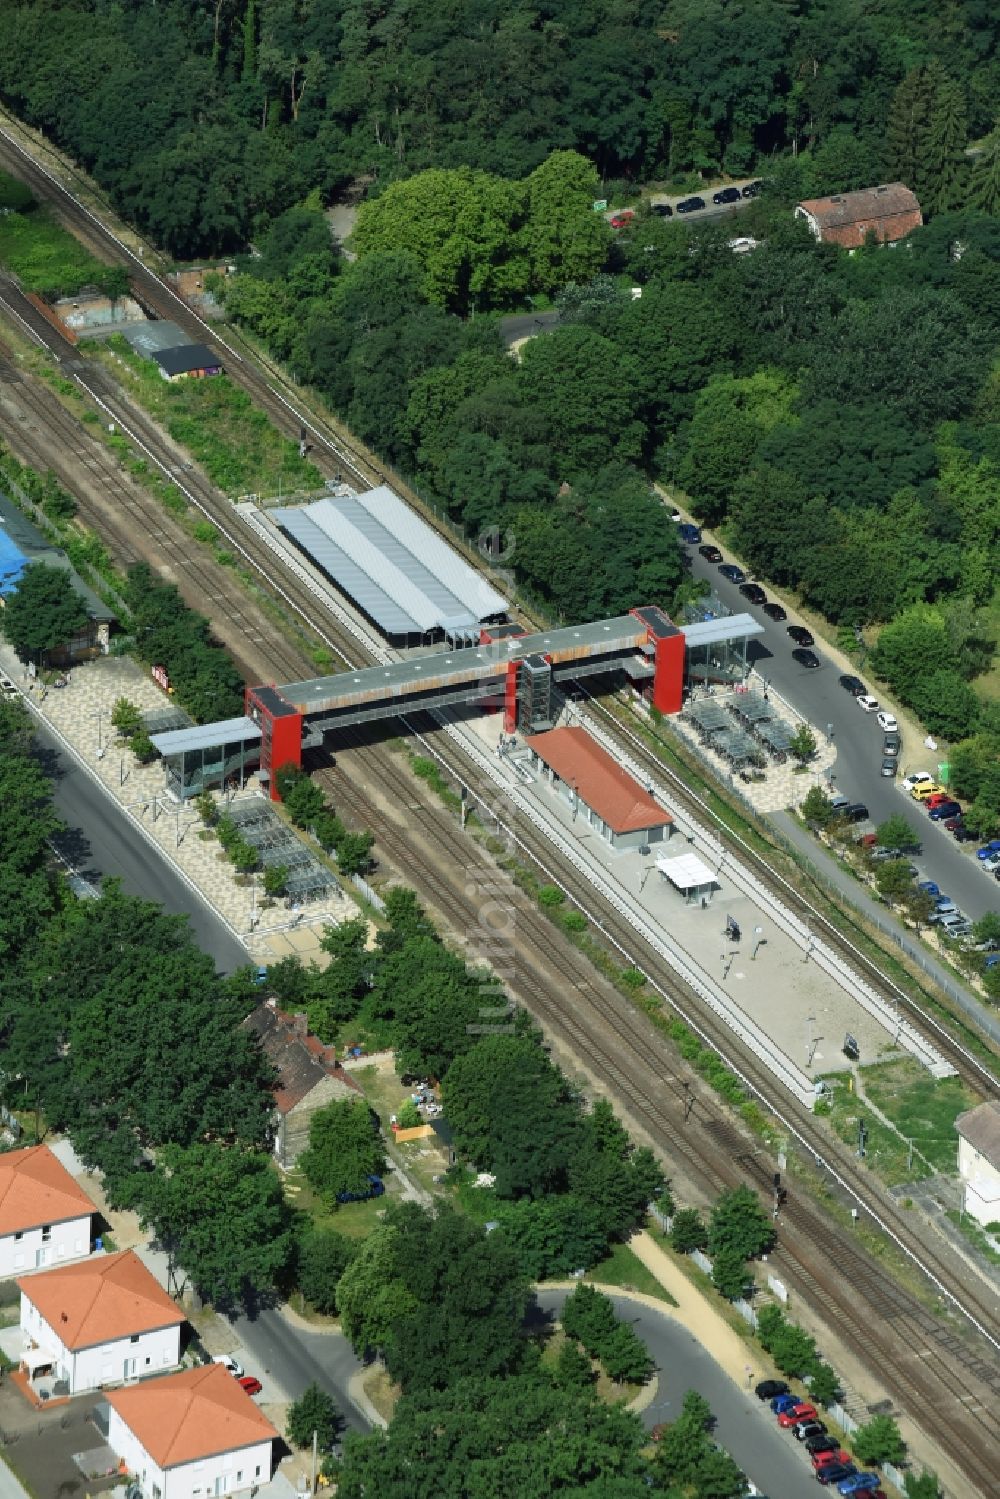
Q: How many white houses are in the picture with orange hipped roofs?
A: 3